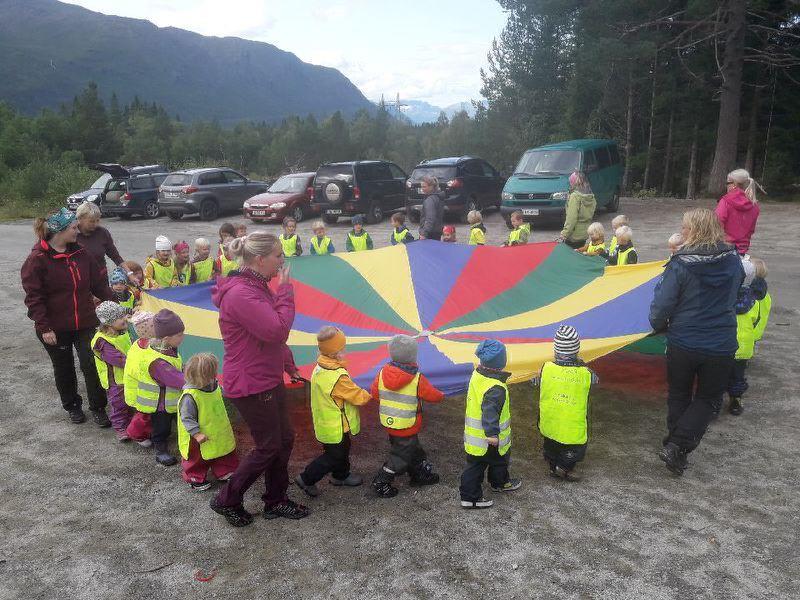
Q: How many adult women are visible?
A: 7